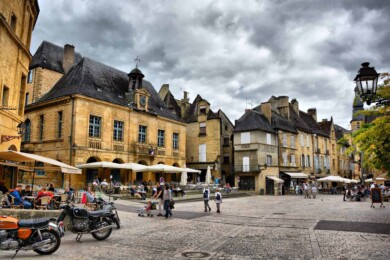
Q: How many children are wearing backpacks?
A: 2